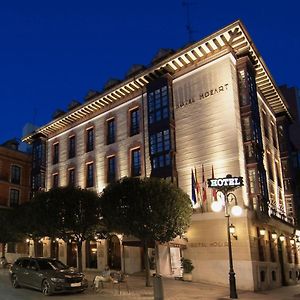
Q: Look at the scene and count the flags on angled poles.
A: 4